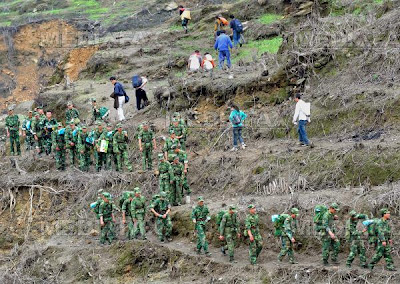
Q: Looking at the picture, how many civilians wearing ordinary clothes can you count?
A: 10